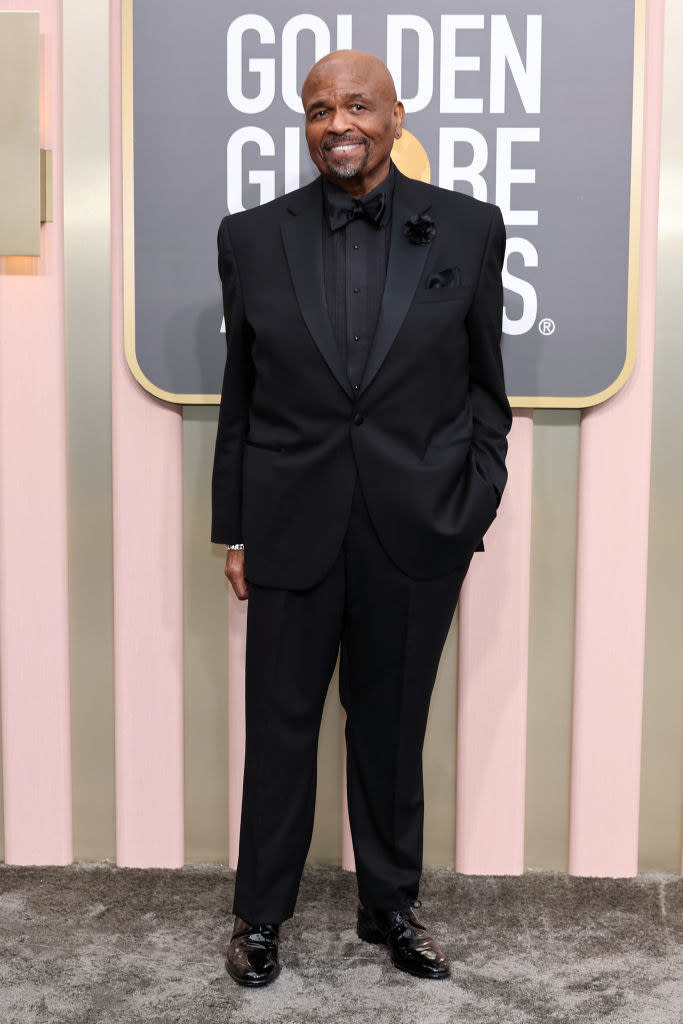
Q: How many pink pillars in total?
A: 6